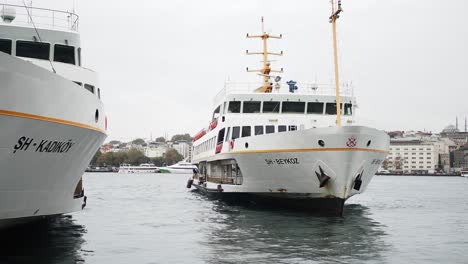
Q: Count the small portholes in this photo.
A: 4